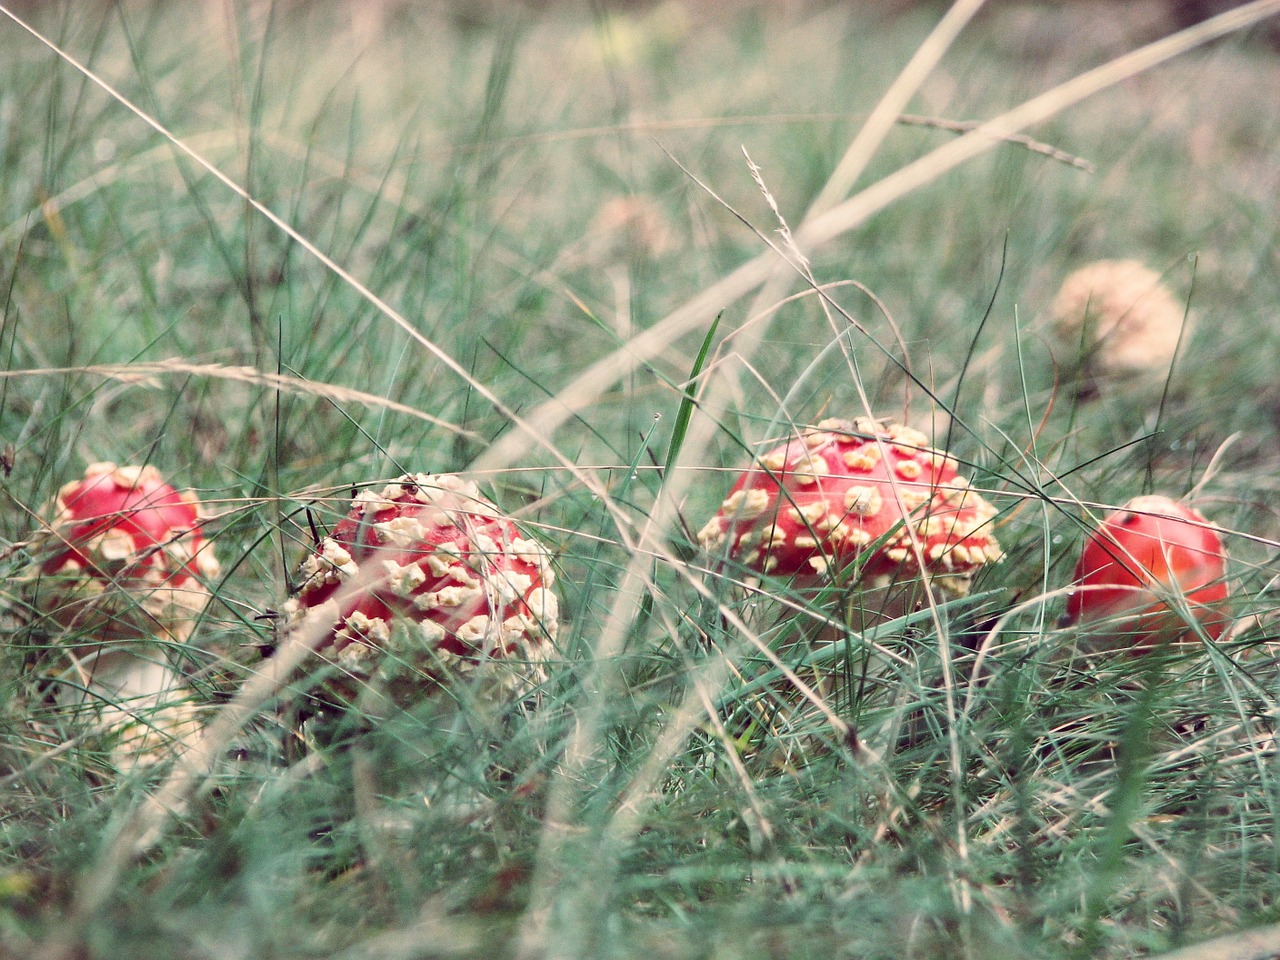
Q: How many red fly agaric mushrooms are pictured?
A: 4